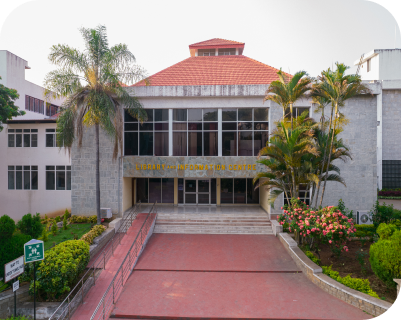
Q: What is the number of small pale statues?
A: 0